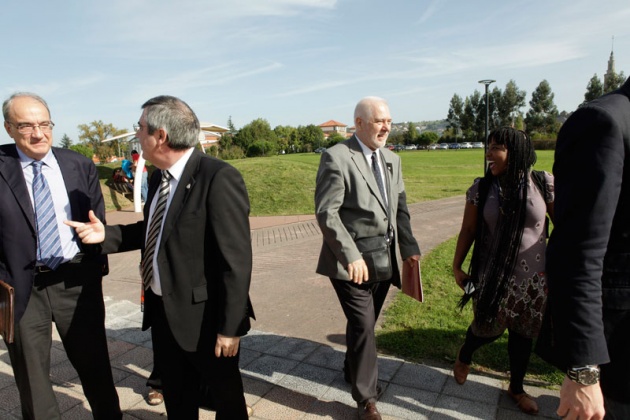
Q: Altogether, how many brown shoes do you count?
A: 4